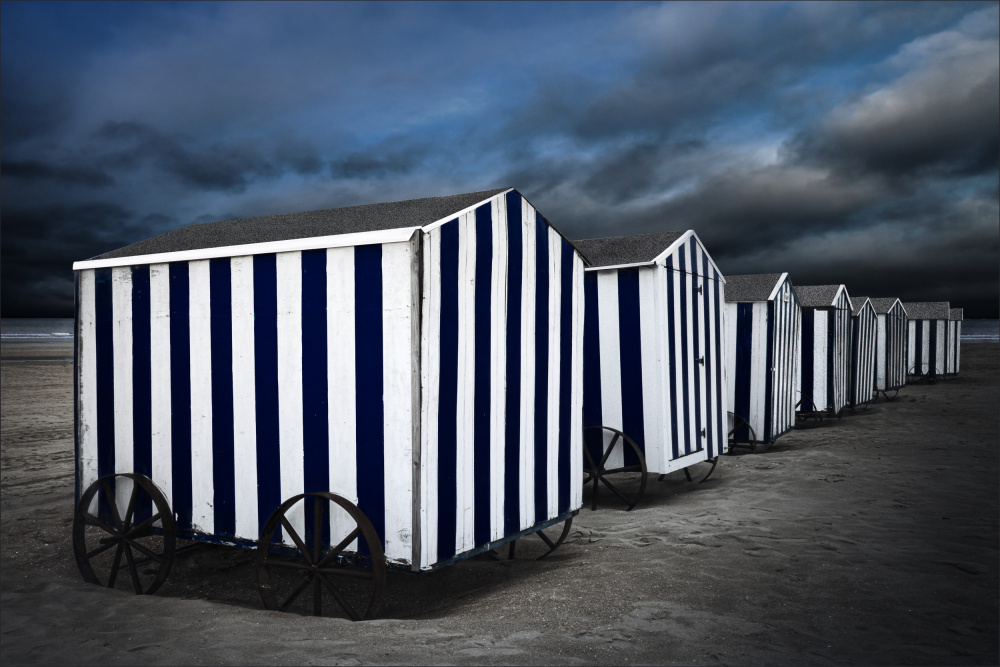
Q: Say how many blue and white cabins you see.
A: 8